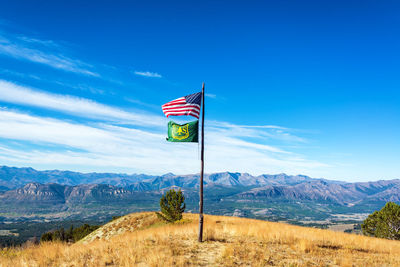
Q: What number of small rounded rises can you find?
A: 1